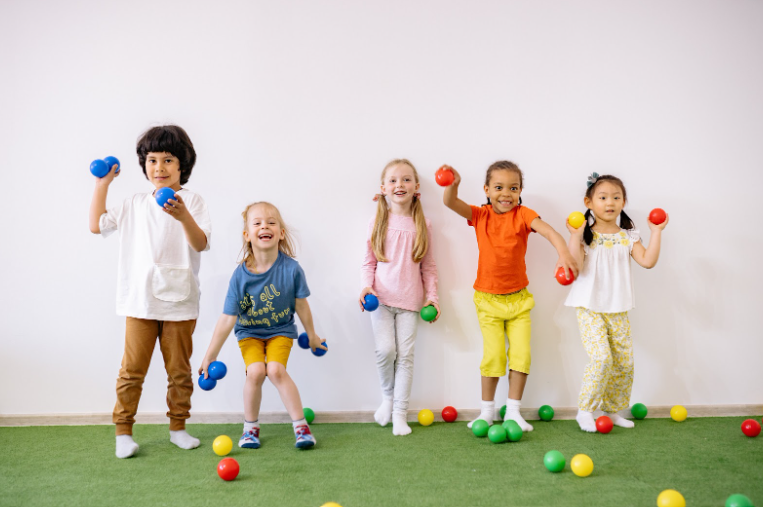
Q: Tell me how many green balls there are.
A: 11